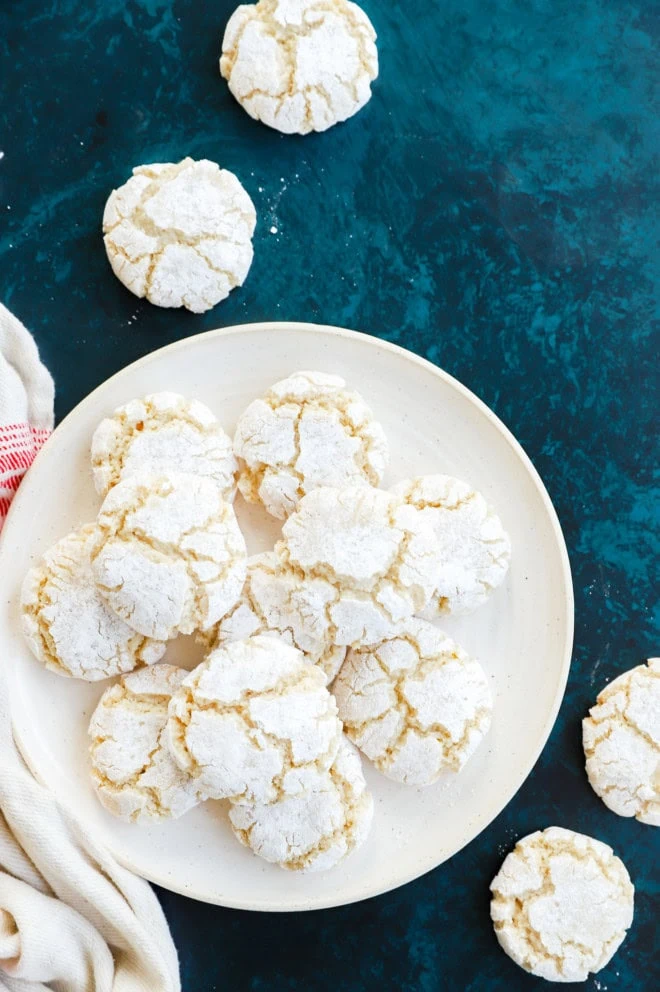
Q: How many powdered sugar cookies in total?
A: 15